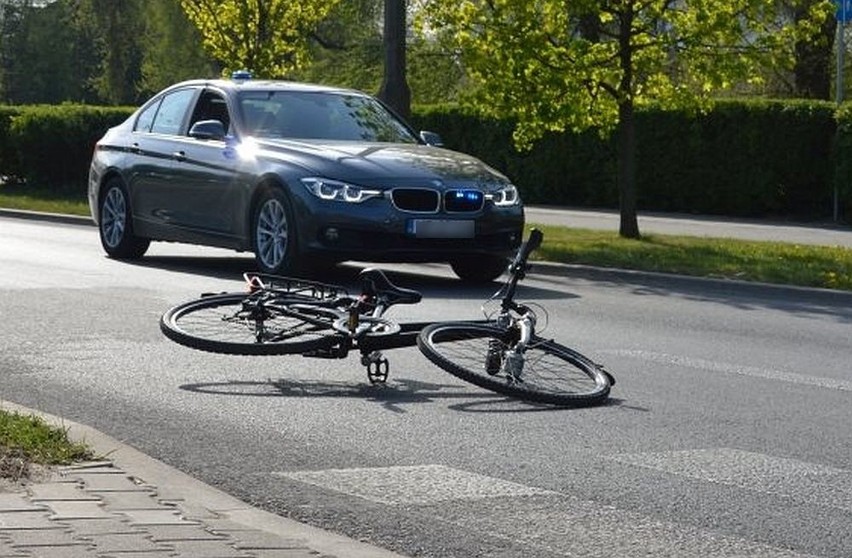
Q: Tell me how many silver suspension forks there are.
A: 1